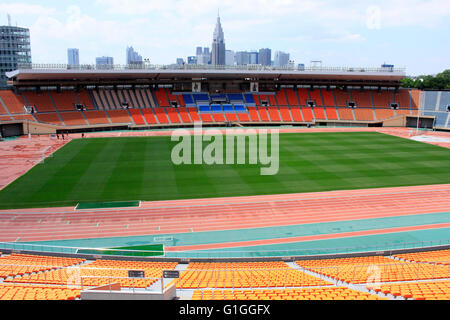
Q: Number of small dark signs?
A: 2